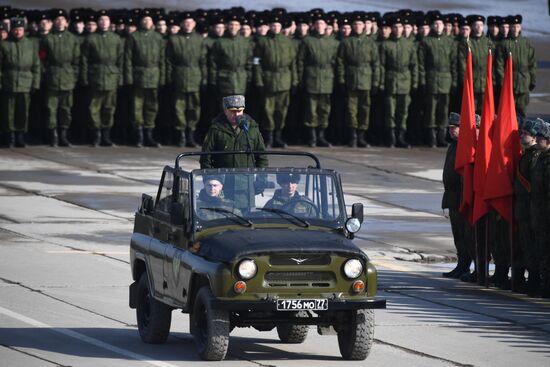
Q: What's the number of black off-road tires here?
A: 4